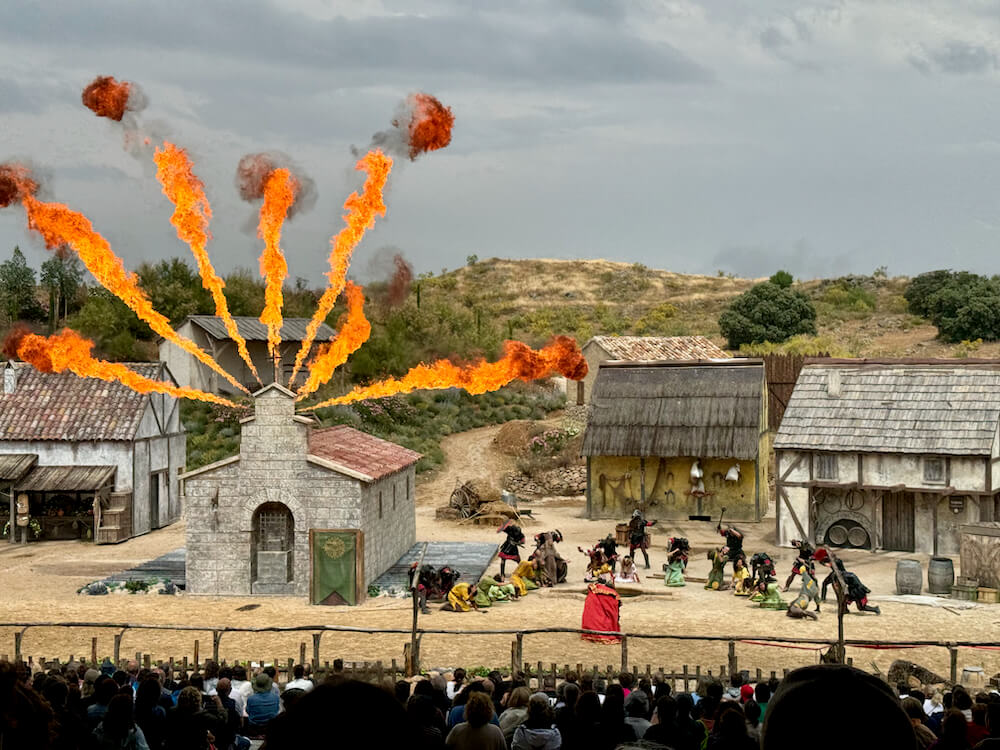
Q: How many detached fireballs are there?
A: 2